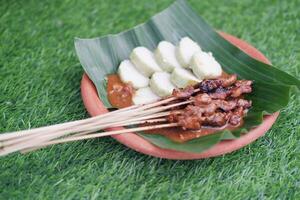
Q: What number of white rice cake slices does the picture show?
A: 8